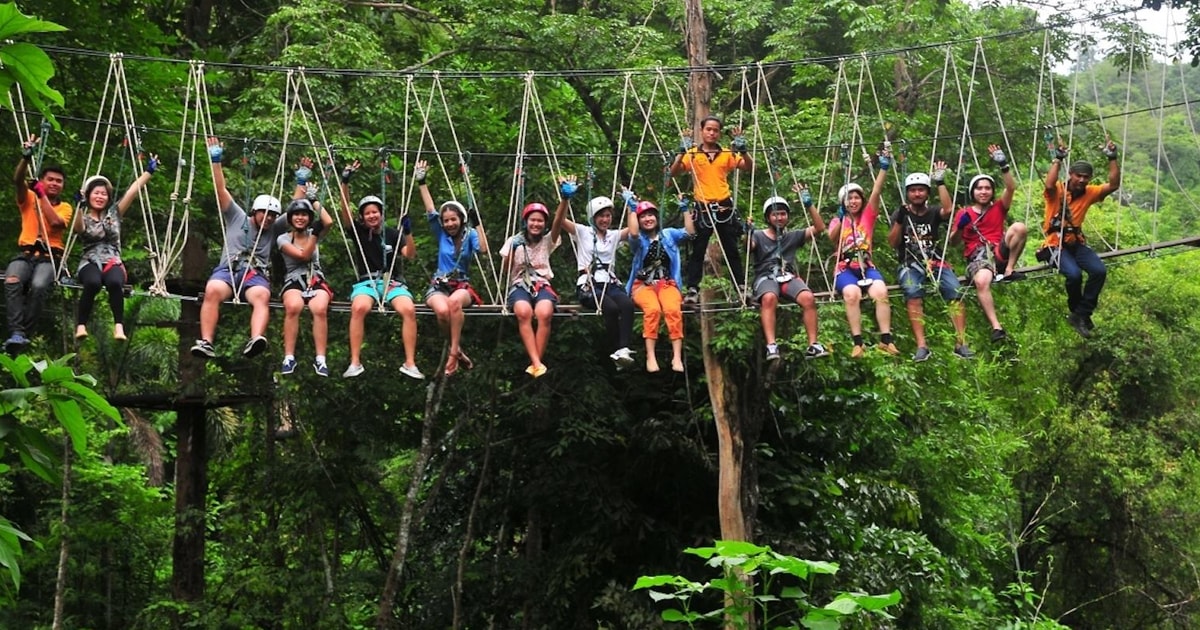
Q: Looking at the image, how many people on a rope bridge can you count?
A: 15